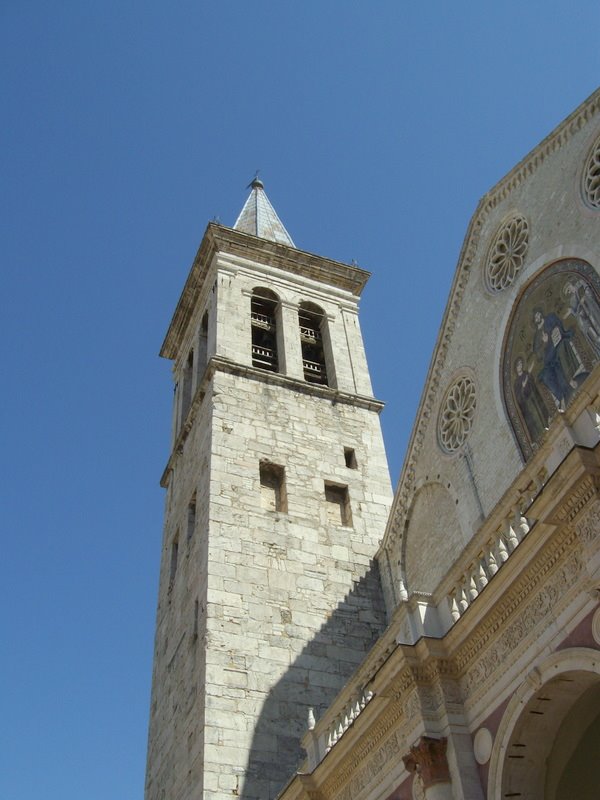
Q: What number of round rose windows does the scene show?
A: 3